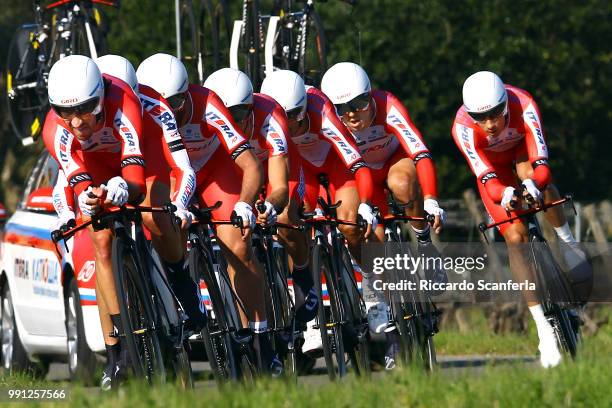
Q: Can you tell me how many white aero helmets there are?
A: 7